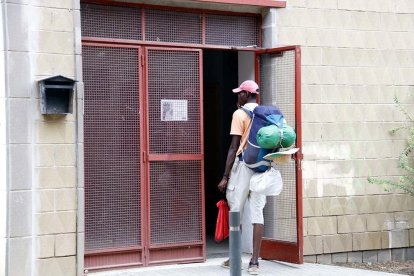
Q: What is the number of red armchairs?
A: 0